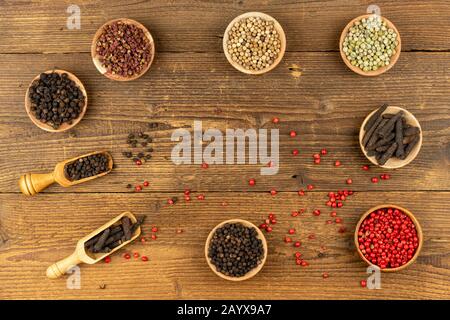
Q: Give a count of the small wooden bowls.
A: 7